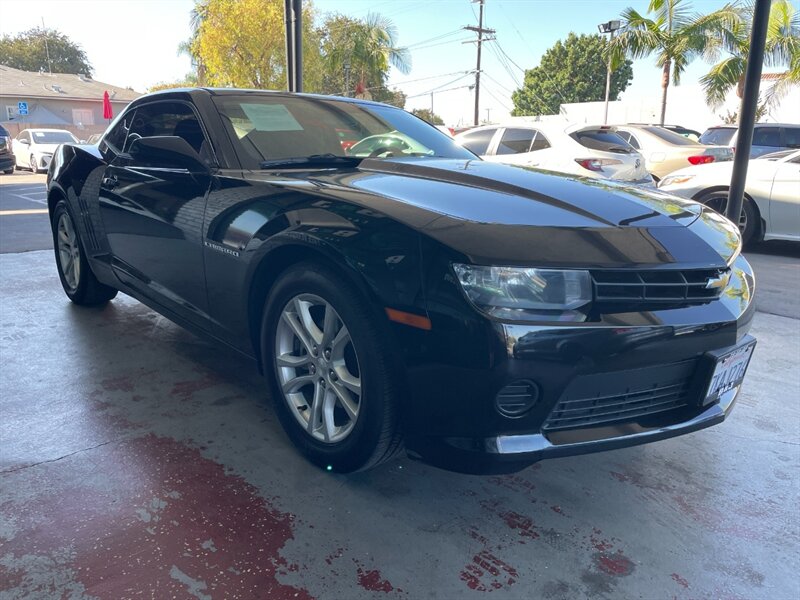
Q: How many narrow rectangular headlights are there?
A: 1